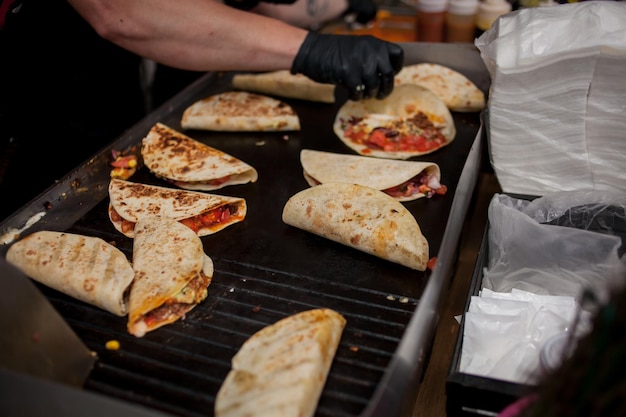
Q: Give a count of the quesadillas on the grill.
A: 11